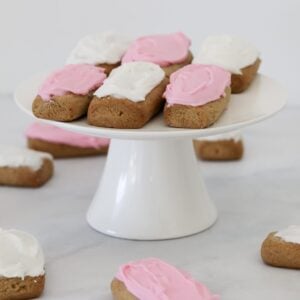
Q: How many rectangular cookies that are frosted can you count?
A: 12